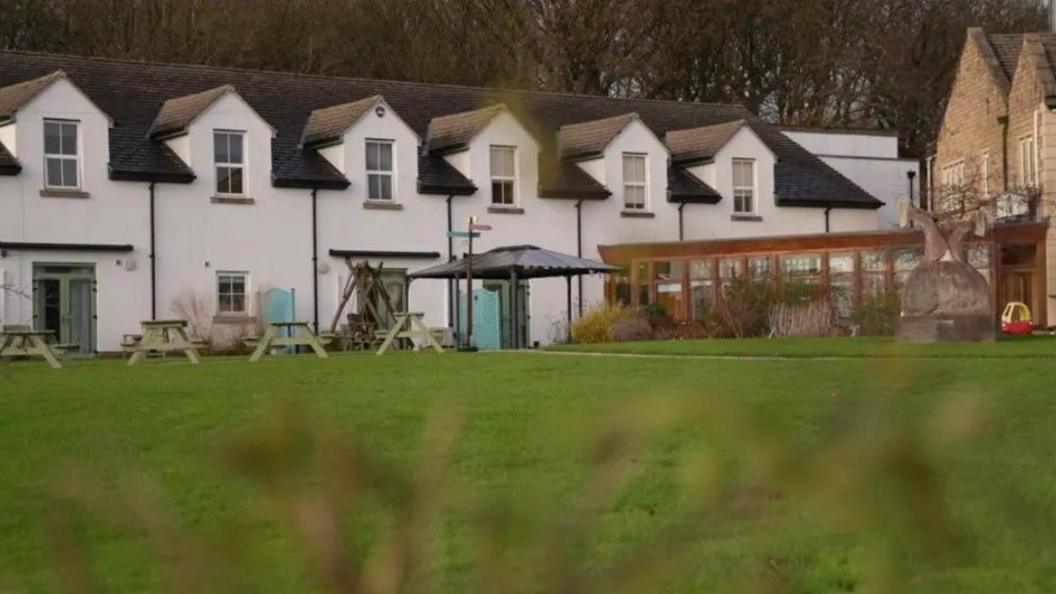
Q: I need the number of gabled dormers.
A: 6